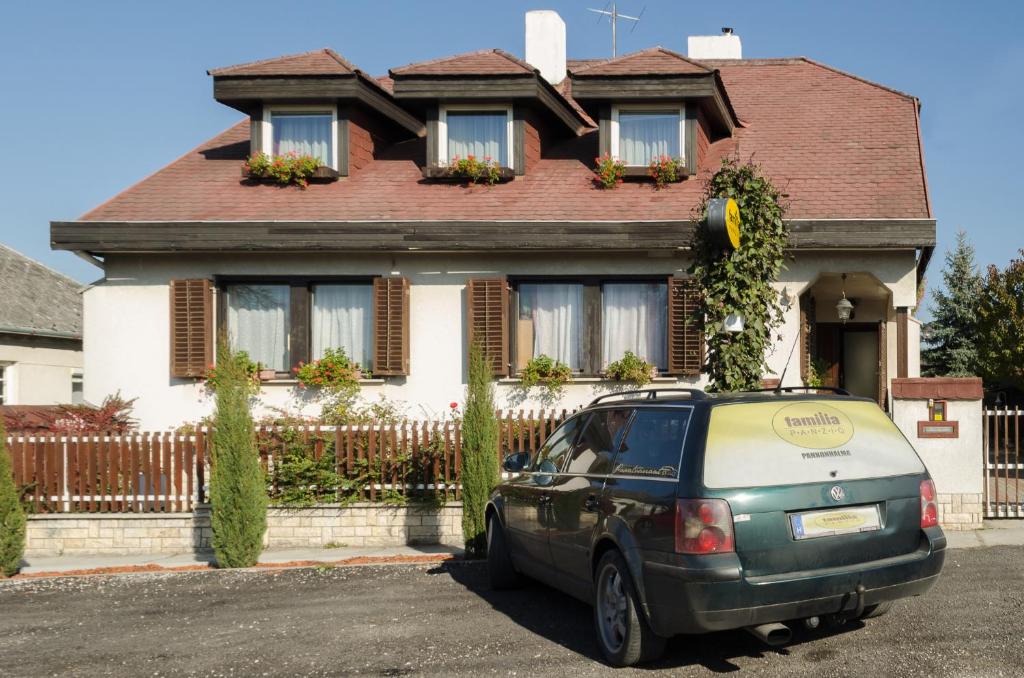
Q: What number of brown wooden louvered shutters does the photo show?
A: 4